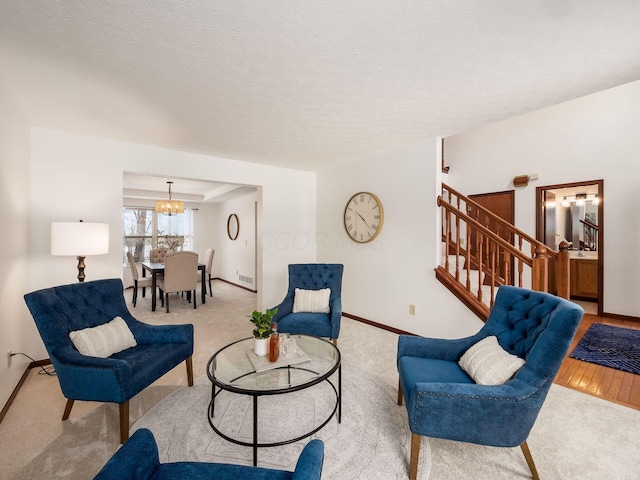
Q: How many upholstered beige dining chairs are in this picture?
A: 4